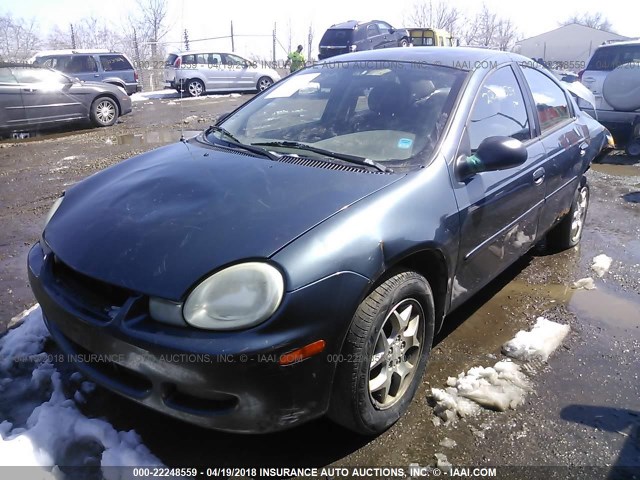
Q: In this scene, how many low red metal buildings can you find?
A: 0